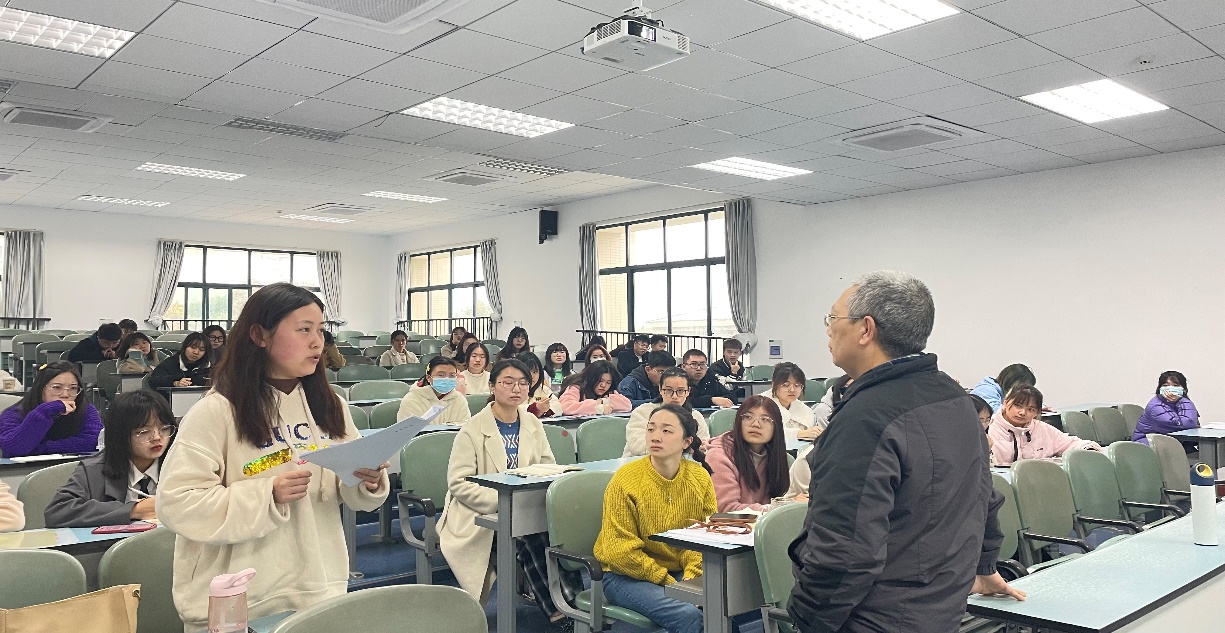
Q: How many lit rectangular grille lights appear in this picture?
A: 9